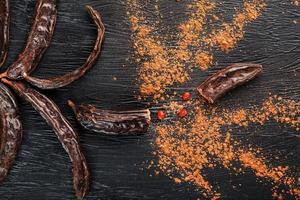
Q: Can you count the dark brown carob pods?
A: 7